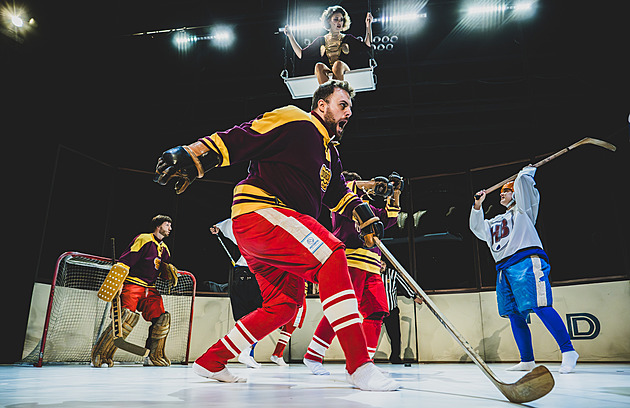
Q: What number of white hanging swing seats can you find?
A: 1